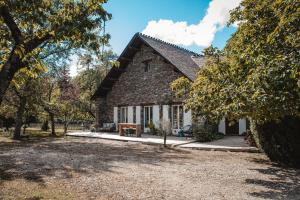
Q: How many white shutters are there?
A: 8